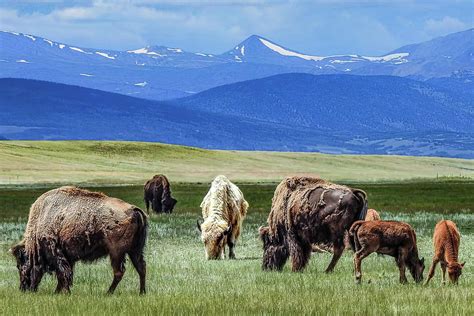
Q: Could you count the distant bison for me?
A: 1